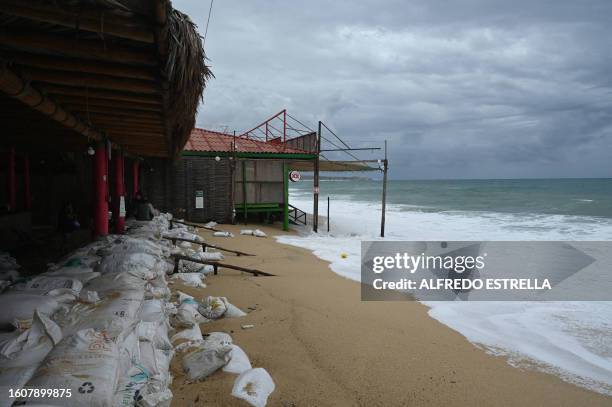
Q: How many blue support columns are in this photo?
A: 0